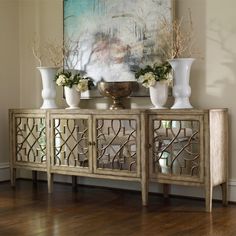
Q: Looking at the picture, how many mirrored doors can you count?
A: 4